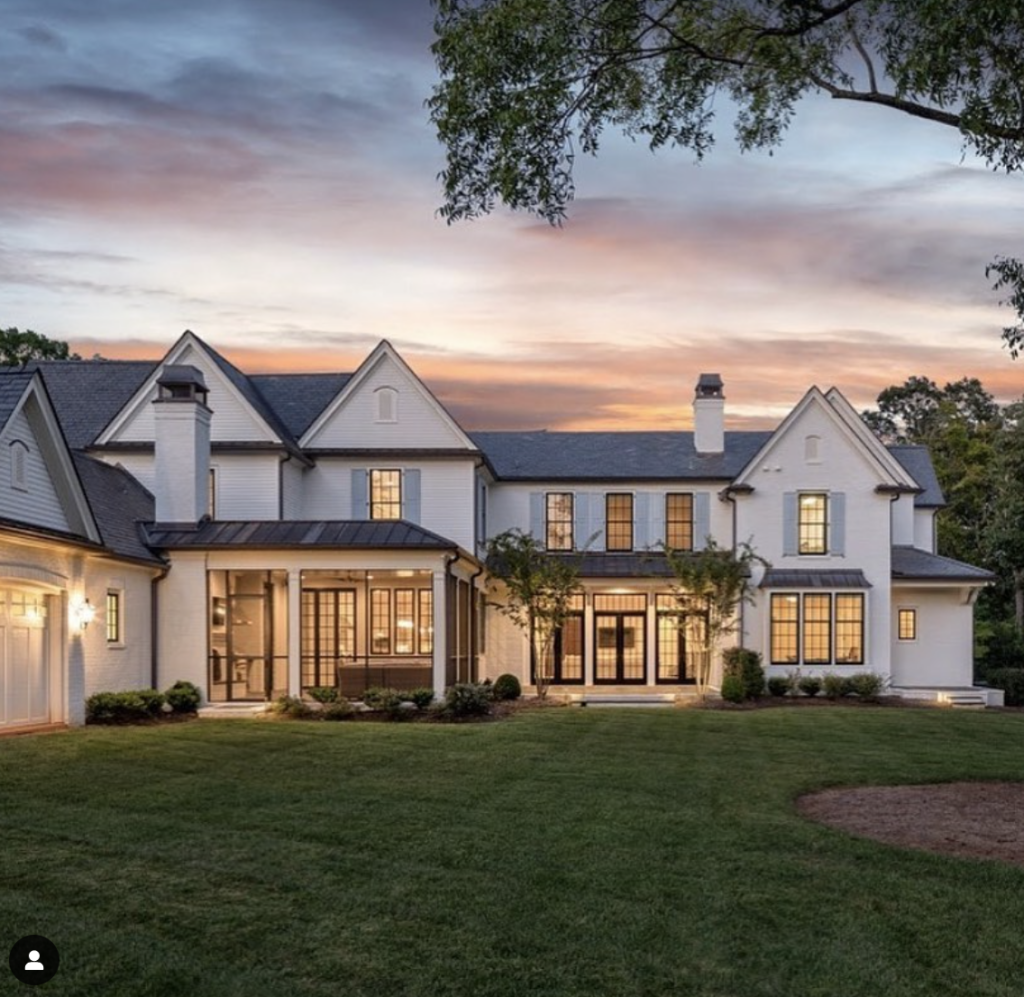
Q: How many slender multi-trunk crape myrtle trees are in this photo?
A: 2